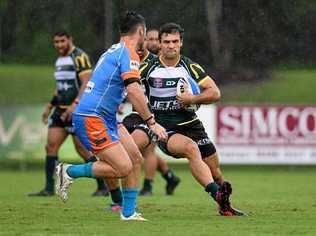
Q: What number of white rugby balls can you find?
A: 1